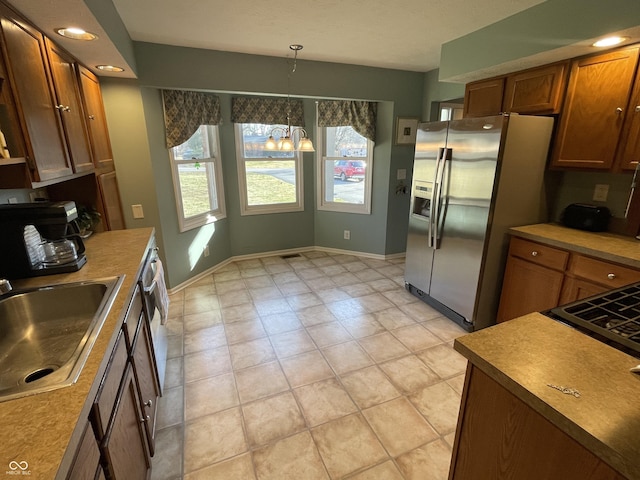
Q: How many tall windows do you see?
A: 3